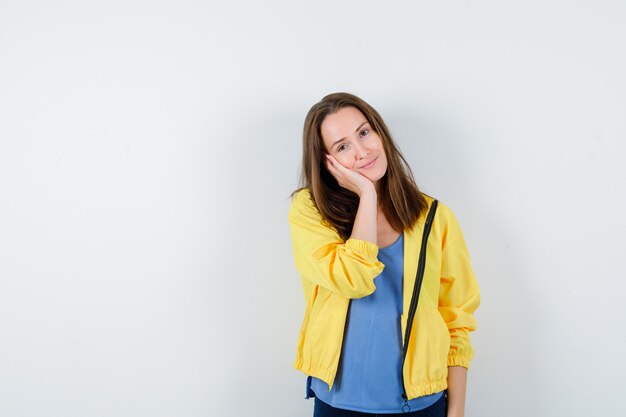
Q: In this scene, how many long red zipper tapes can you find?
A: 0